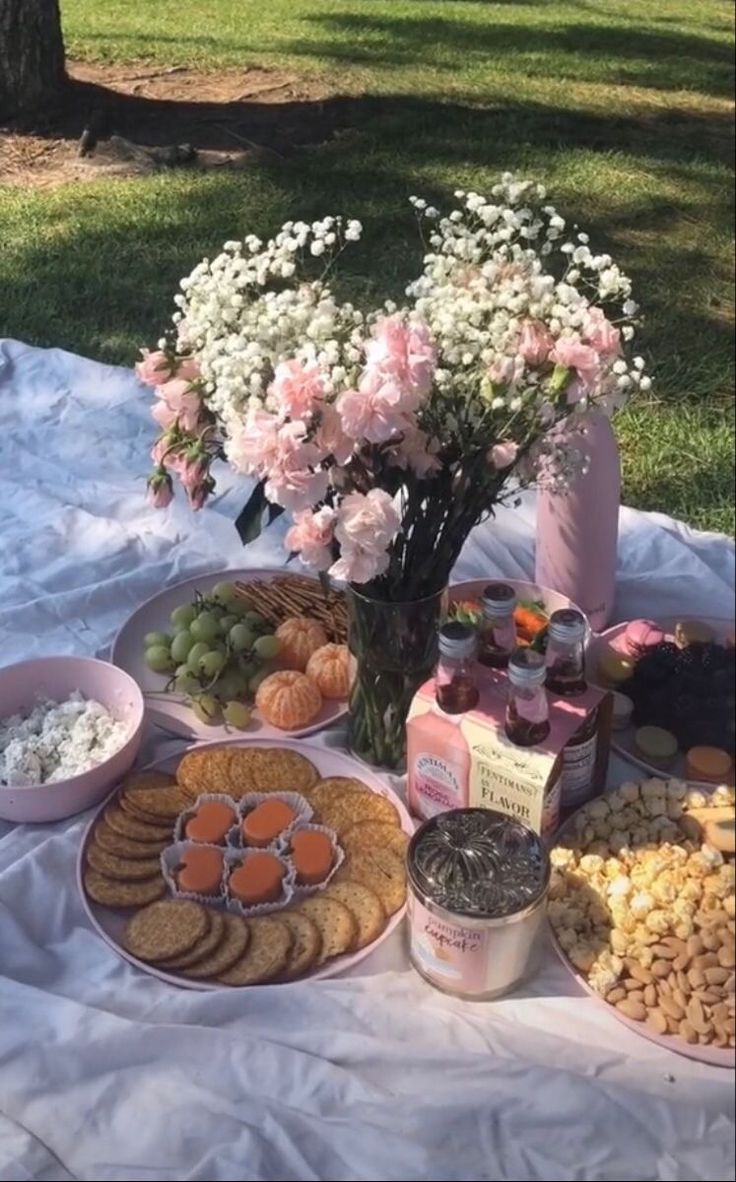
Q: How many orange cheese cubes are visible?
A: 5